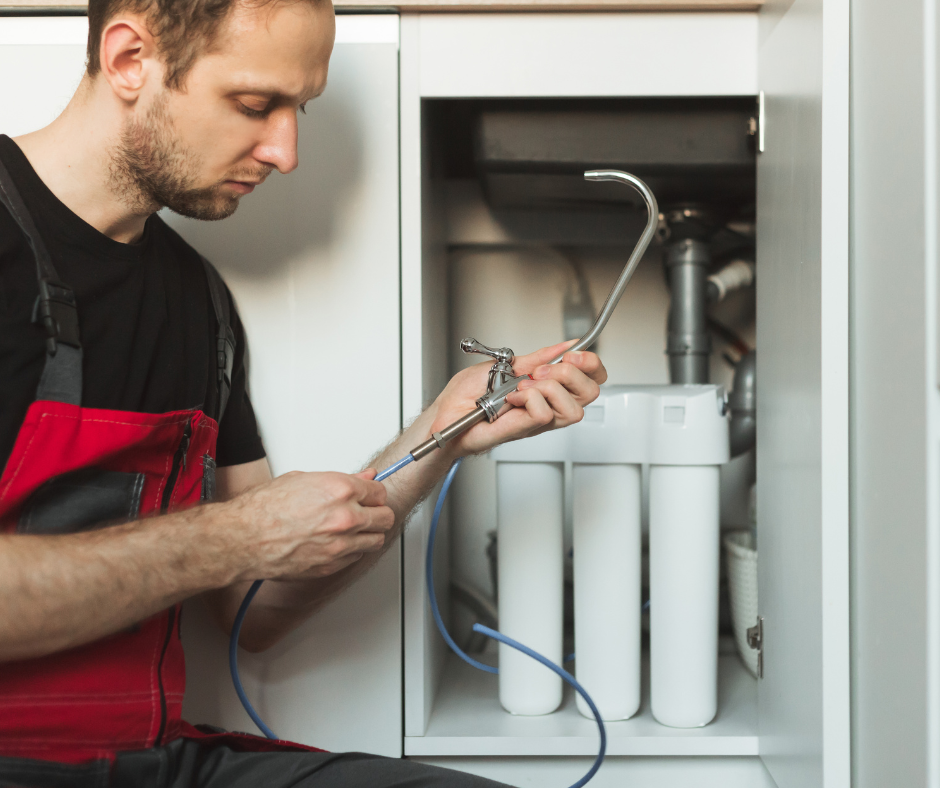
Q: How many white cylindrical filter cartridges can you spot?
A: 3